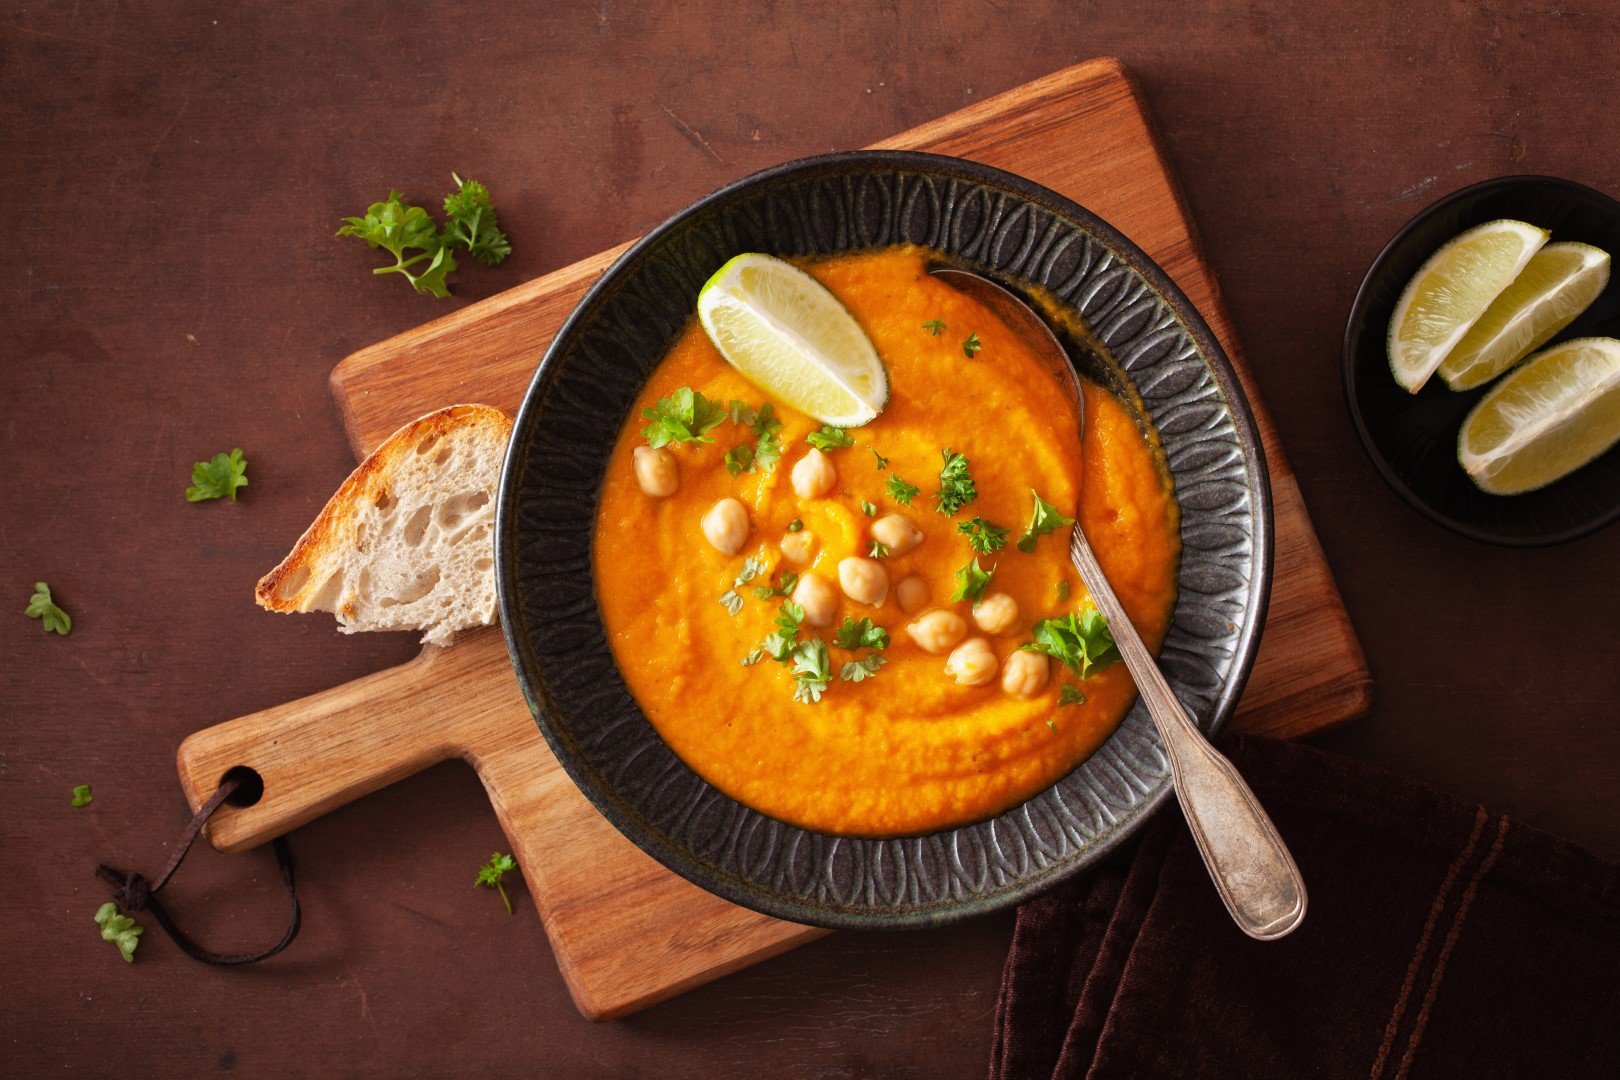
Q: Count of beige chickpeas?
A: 12